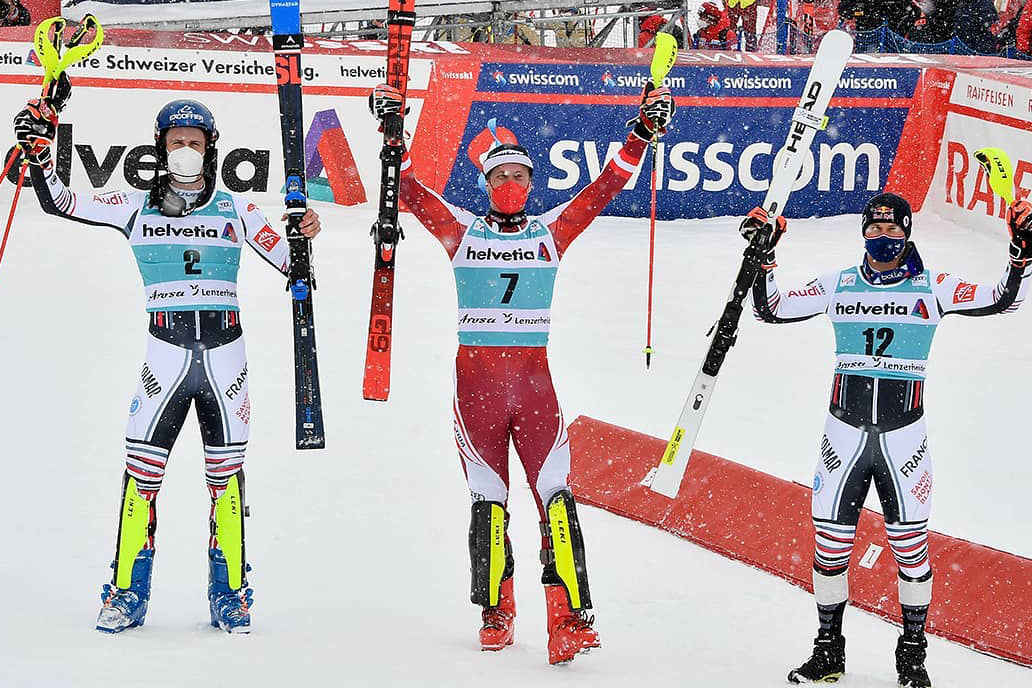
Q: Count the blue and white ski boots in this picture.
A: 2